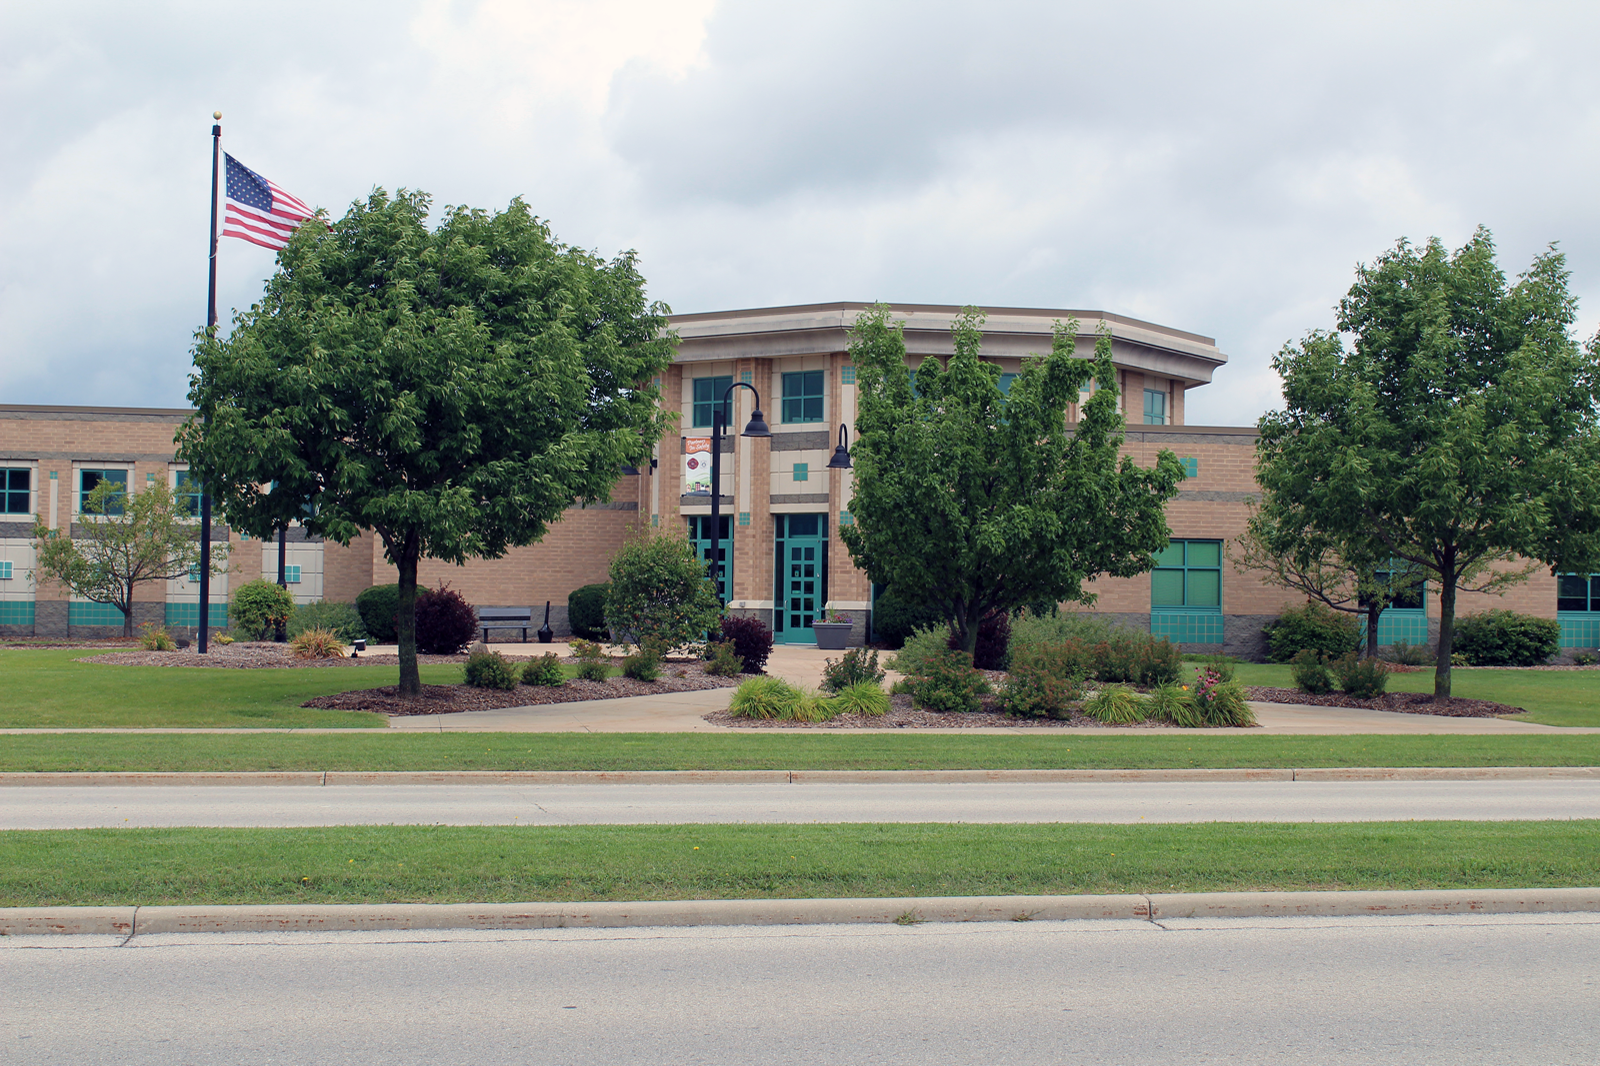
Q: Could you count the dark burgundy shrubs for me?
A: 3